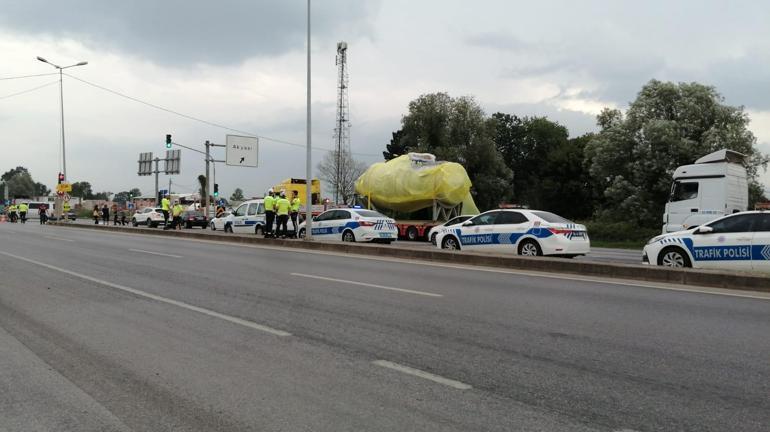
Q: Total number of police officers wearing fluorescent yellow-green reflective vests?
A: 8